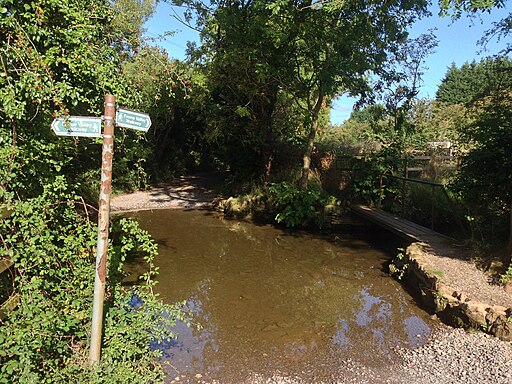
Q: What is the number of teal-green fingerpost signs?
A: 2